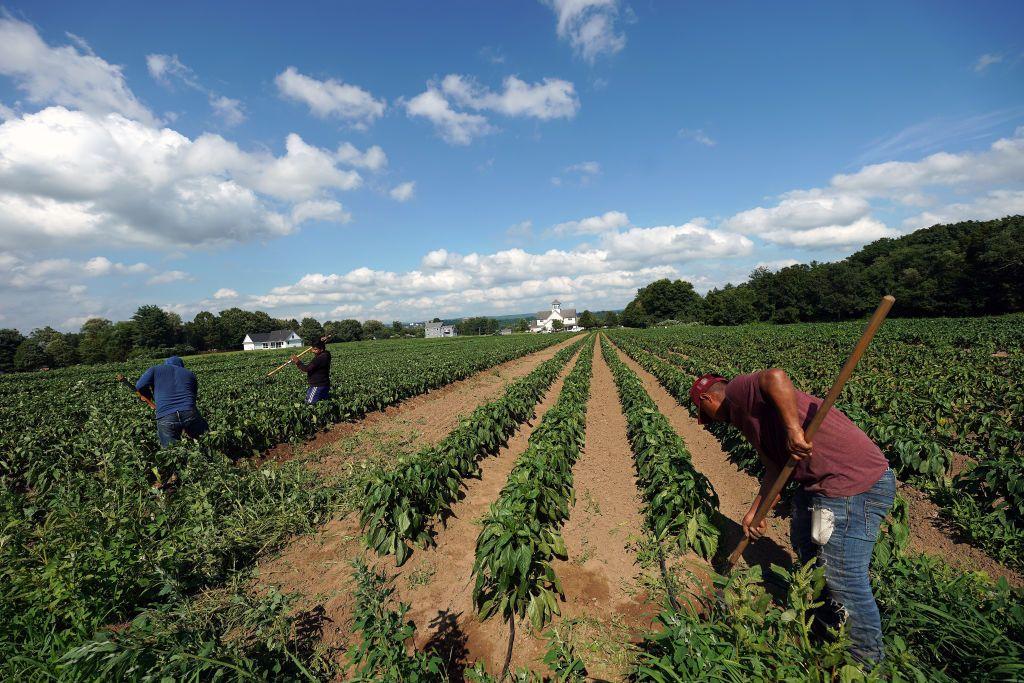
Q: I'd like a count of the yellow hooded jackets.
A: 0